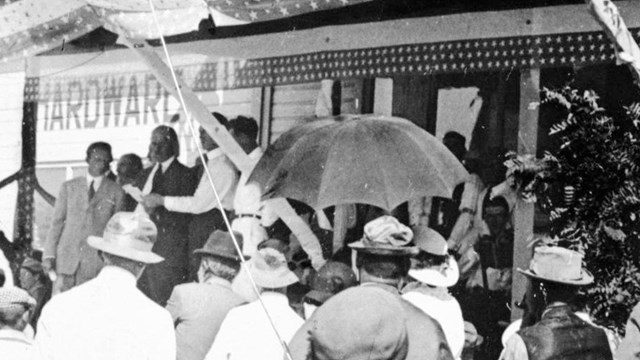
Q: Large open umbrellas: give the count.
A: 1